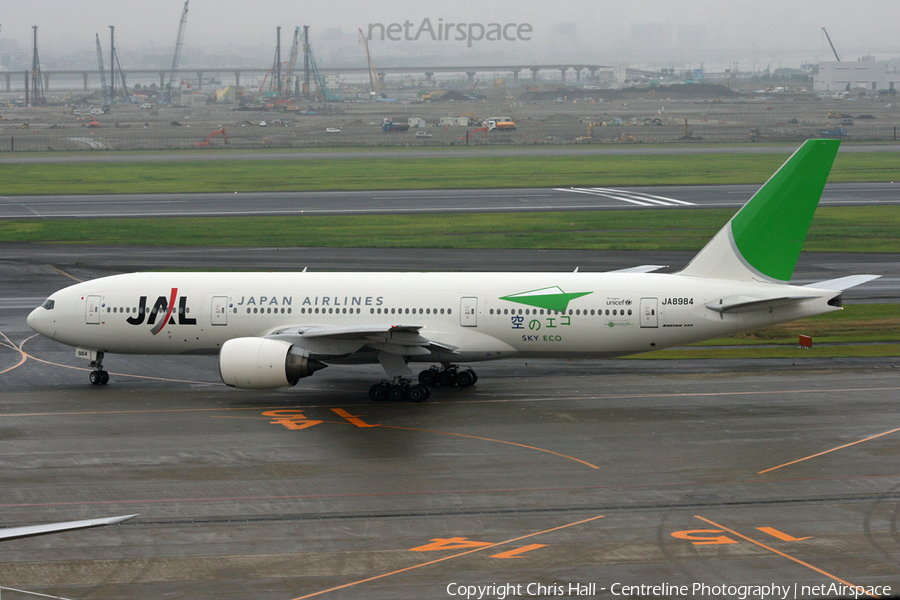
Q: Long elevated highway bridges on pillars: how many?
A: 1